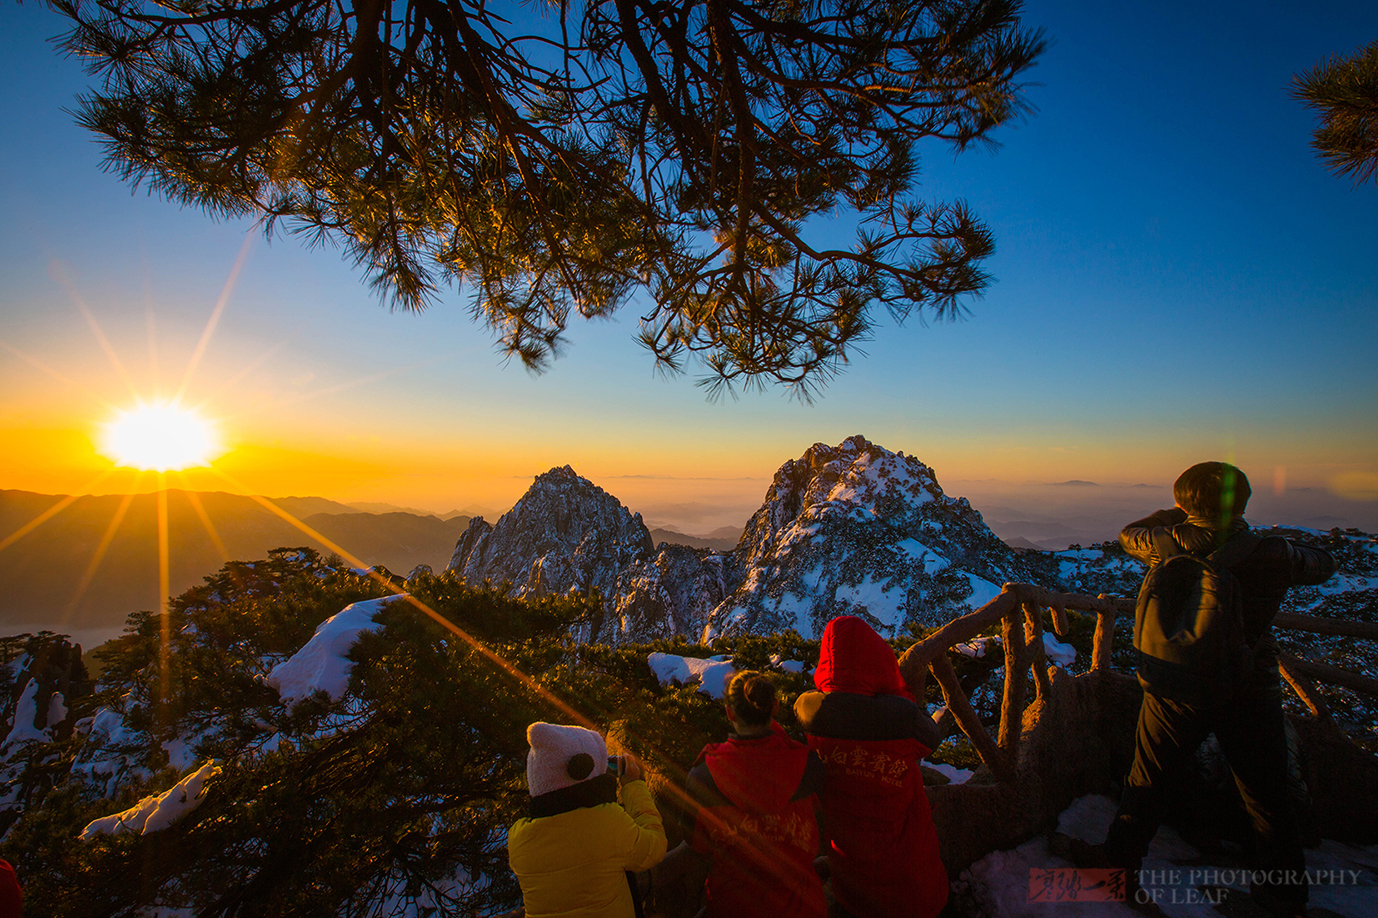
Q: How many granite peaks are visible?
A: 2